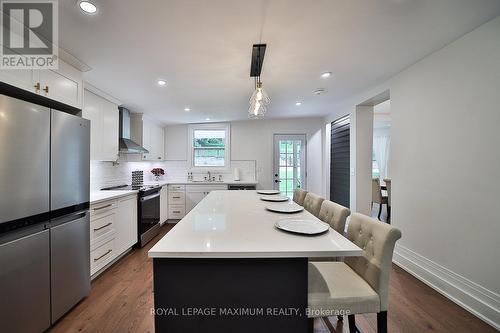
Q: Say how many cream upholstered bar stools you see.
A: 4